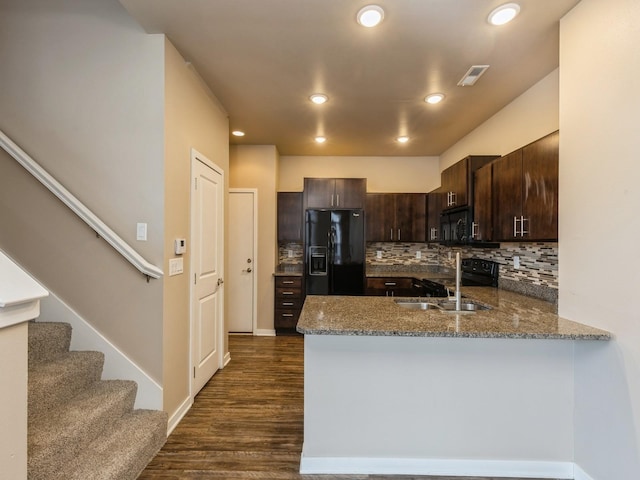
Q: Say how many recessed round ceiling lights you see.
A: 7